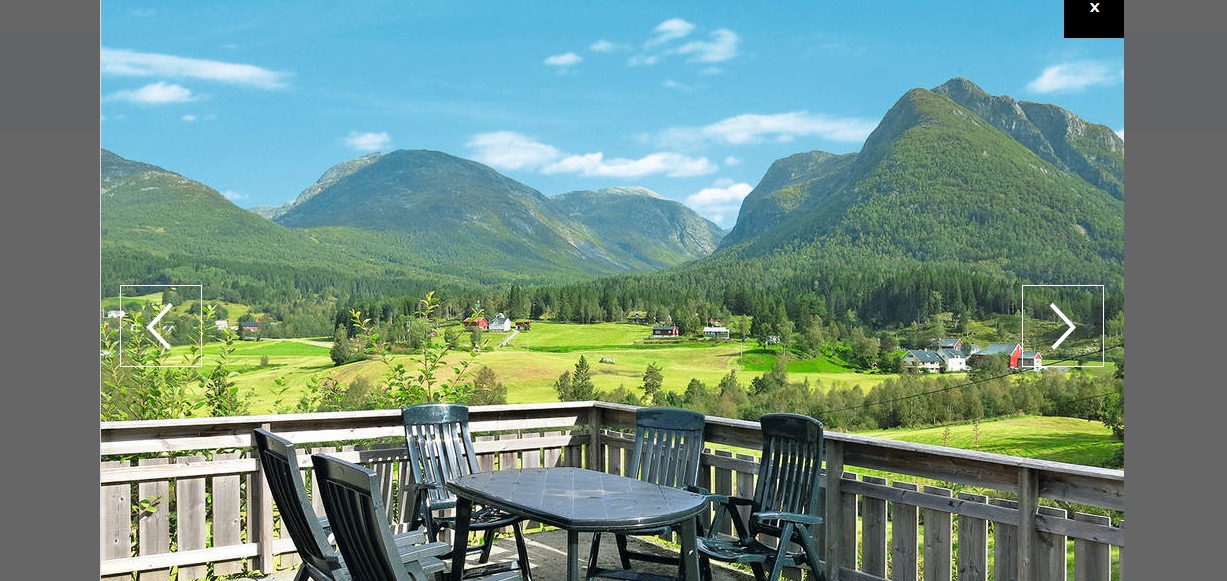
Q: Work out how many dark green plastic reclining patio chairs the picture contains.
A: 5